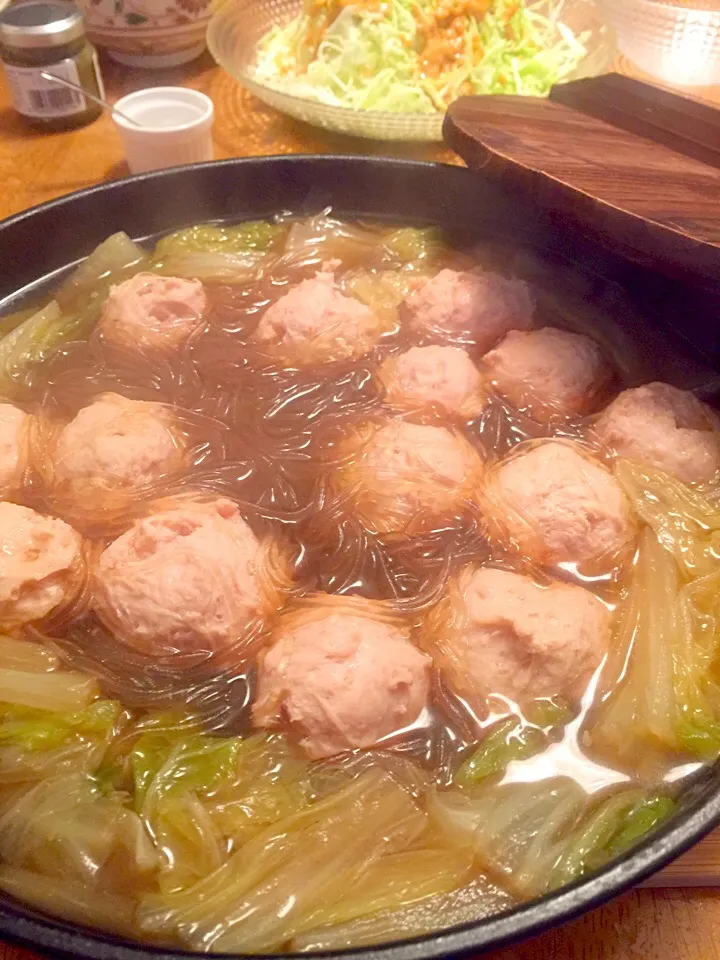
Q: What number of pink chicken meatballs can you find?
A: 14